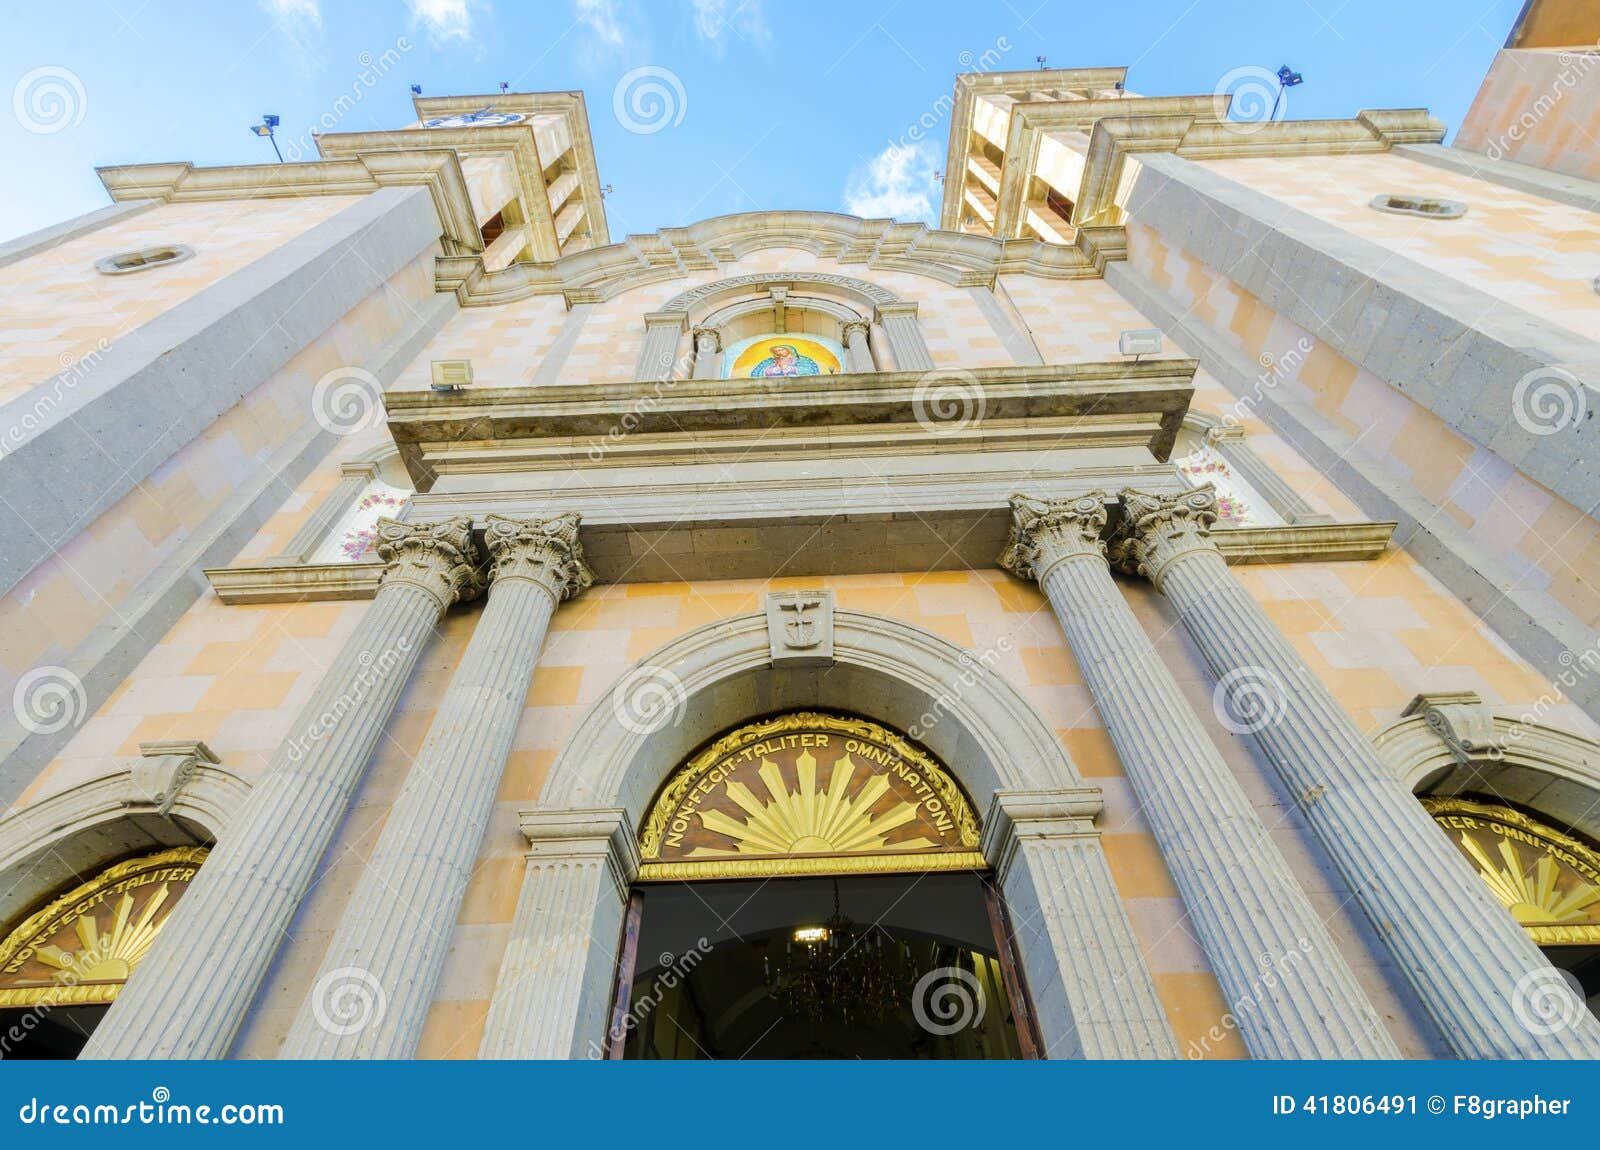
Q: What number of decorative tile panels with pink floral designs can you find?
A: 2